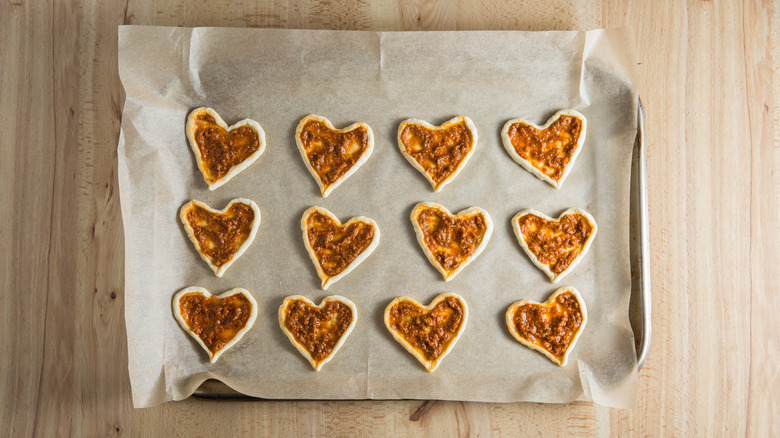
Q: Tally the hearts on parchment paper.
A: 12